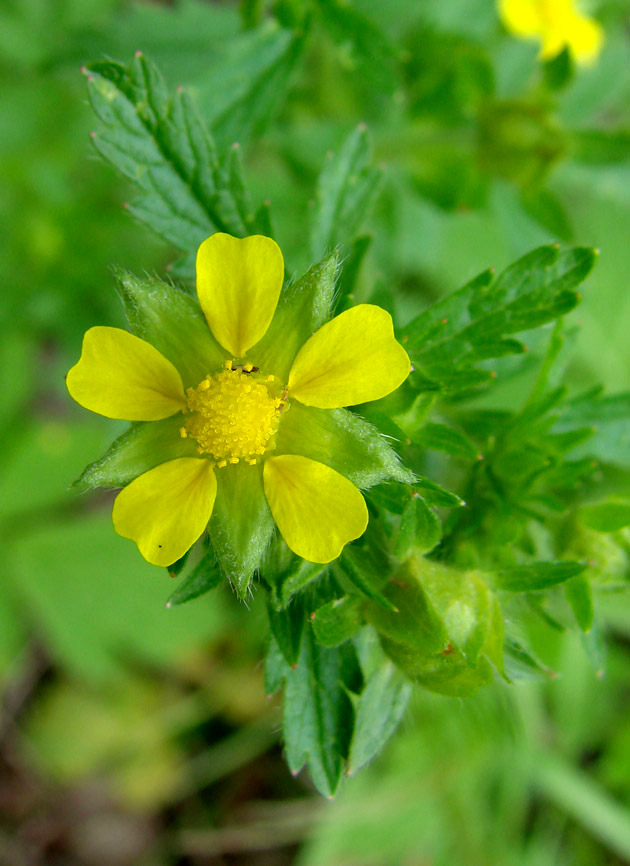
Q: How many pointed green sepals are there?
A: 5